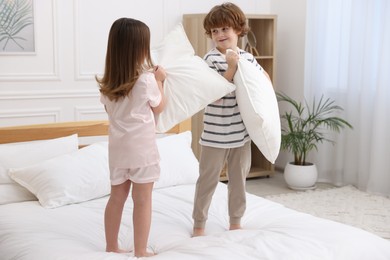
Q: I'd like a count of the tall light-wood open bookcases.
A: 1